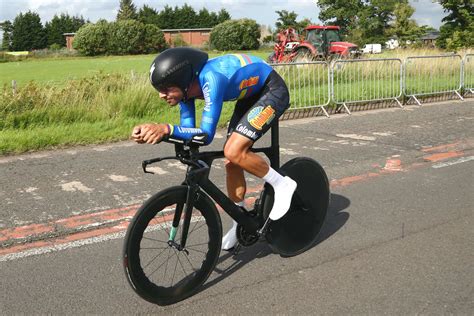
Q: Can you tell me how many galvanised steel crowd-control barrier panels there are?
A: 4